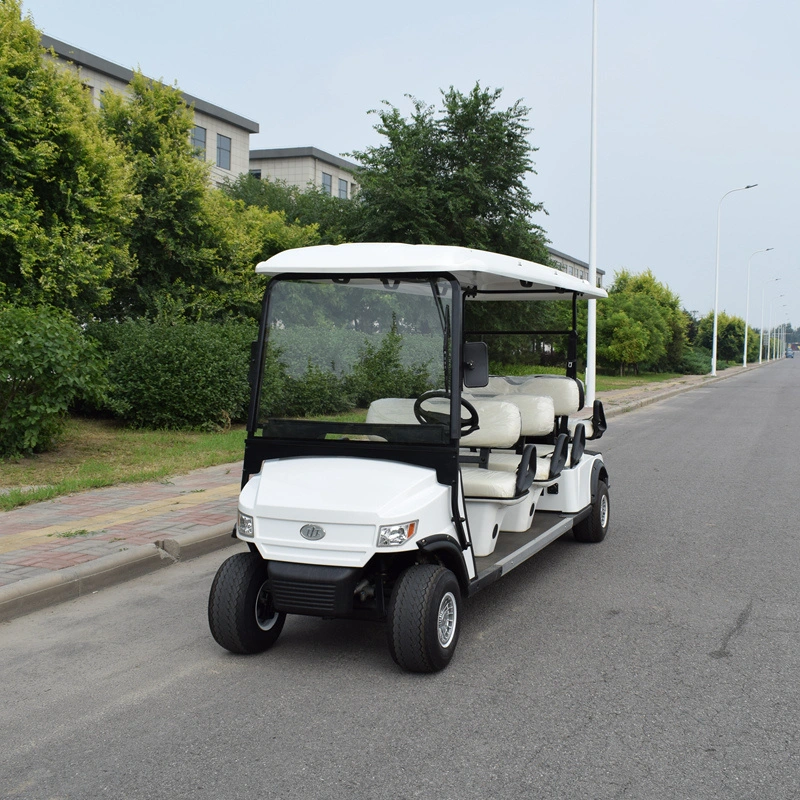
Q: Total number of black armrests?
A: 4